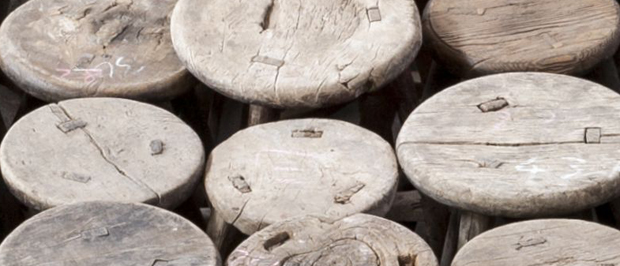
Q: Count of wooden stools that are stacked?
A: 9